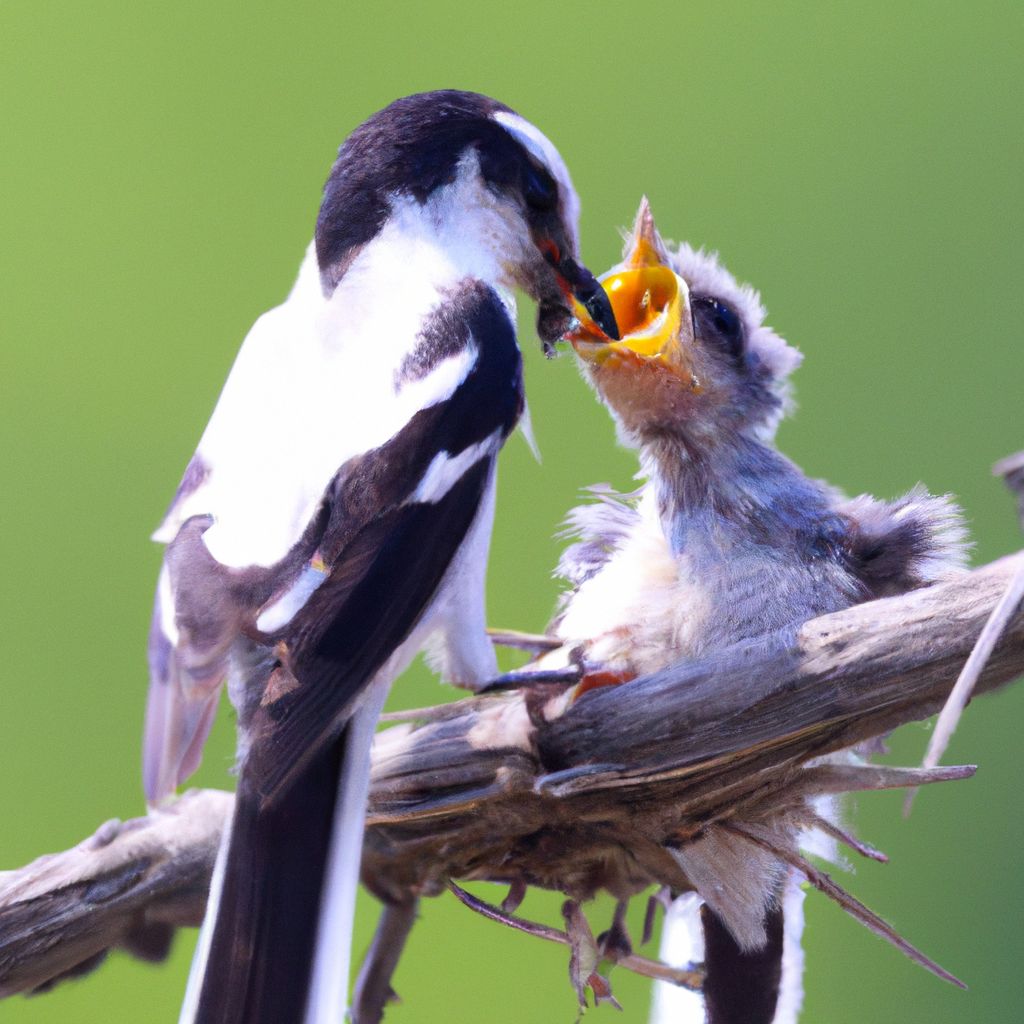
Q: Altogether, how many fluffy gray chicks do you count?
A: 1